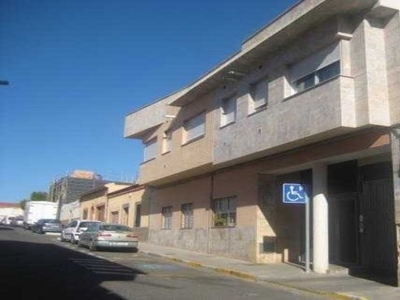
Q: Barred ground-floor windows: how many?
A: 3